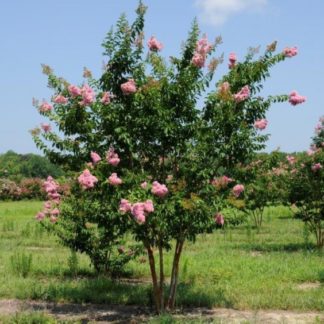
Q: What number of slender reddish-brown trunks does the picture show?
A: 3